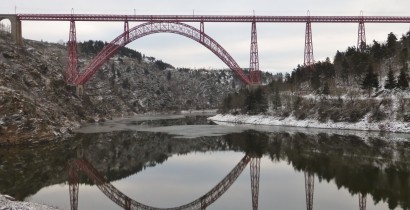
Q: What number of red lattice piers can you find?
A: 4